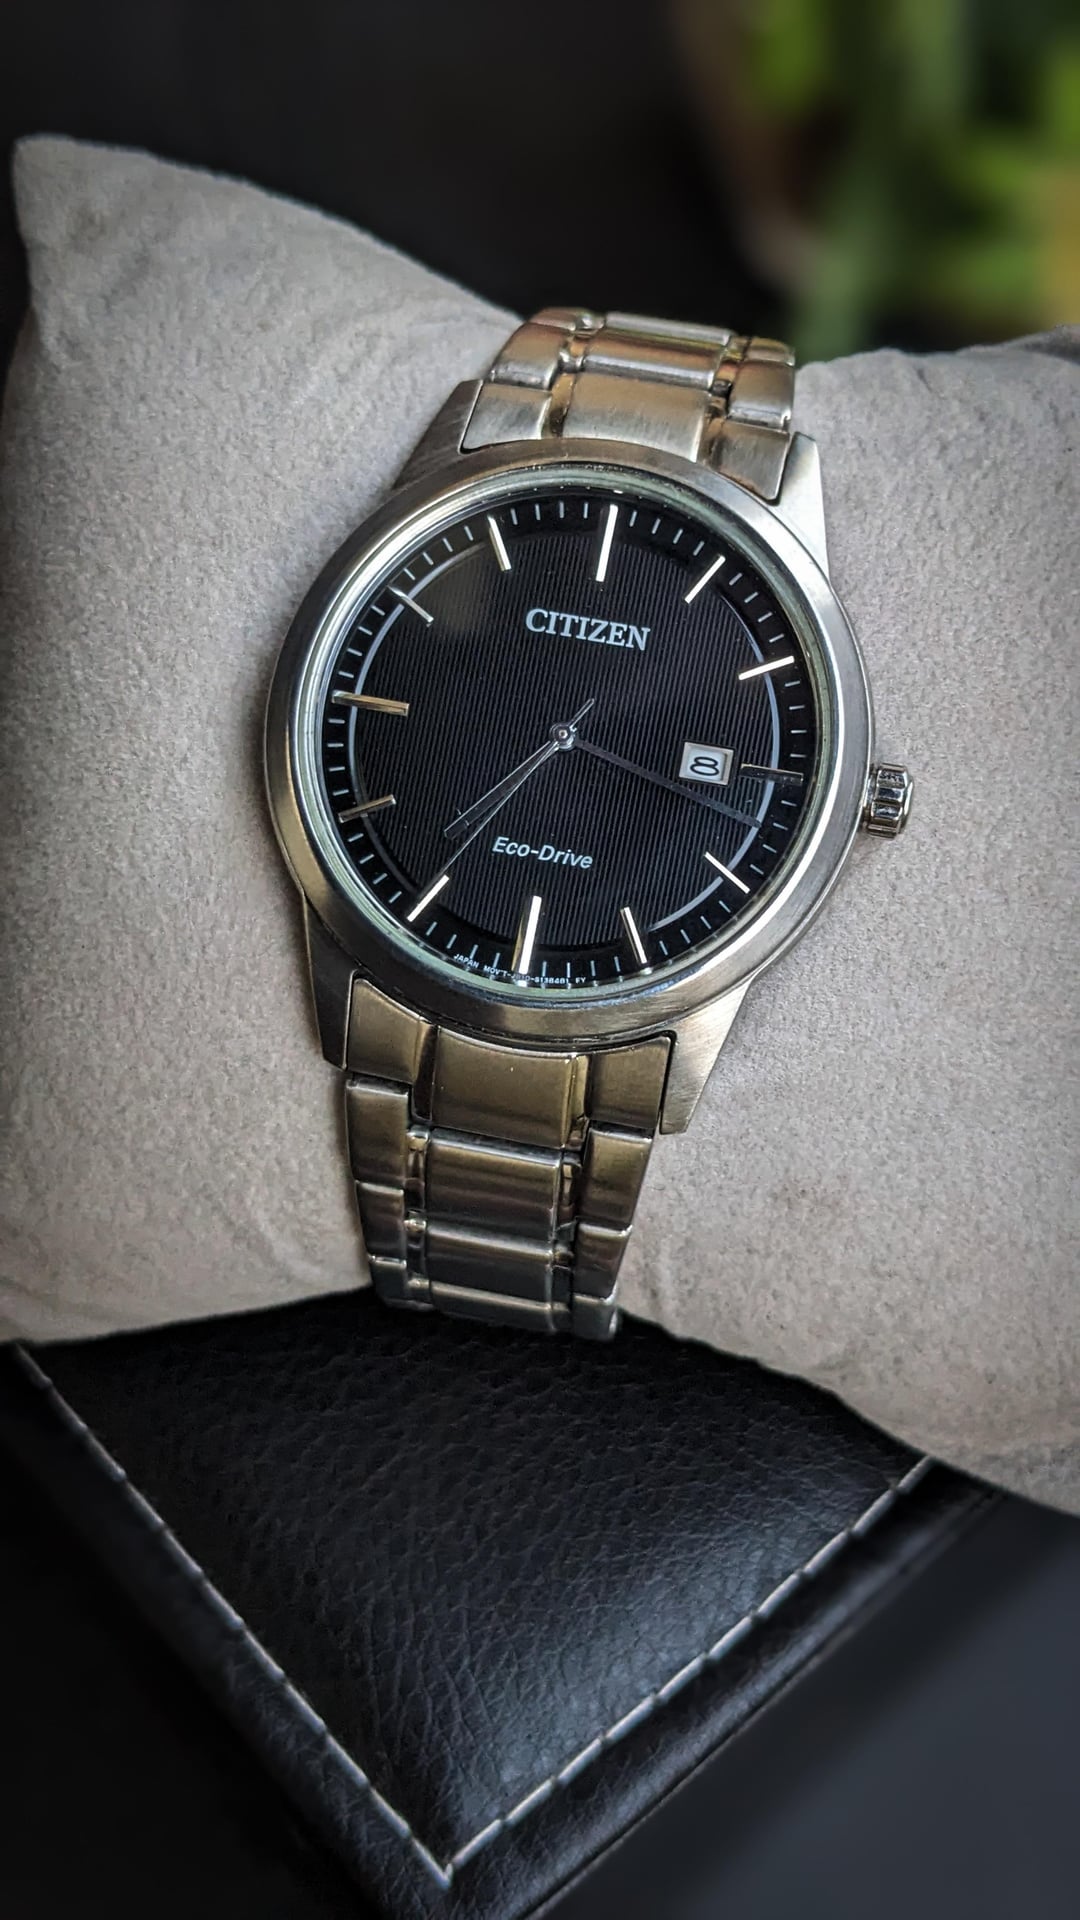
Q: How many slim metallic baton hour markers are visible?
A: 12